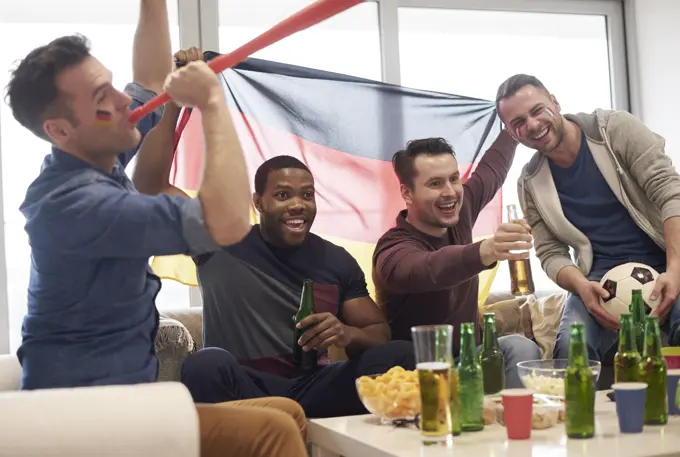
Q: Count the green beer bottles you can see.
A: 8